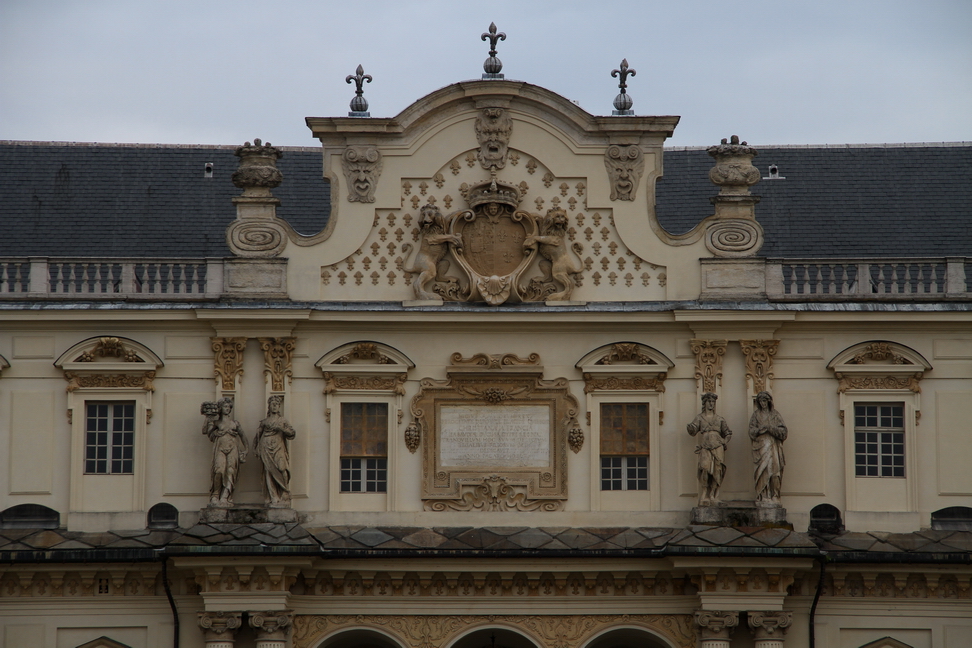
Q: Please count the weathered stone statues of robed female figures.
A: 4